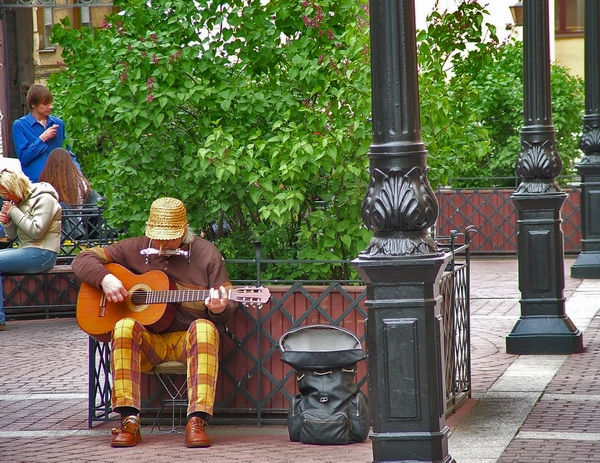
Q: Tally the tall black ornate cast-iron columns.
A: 3